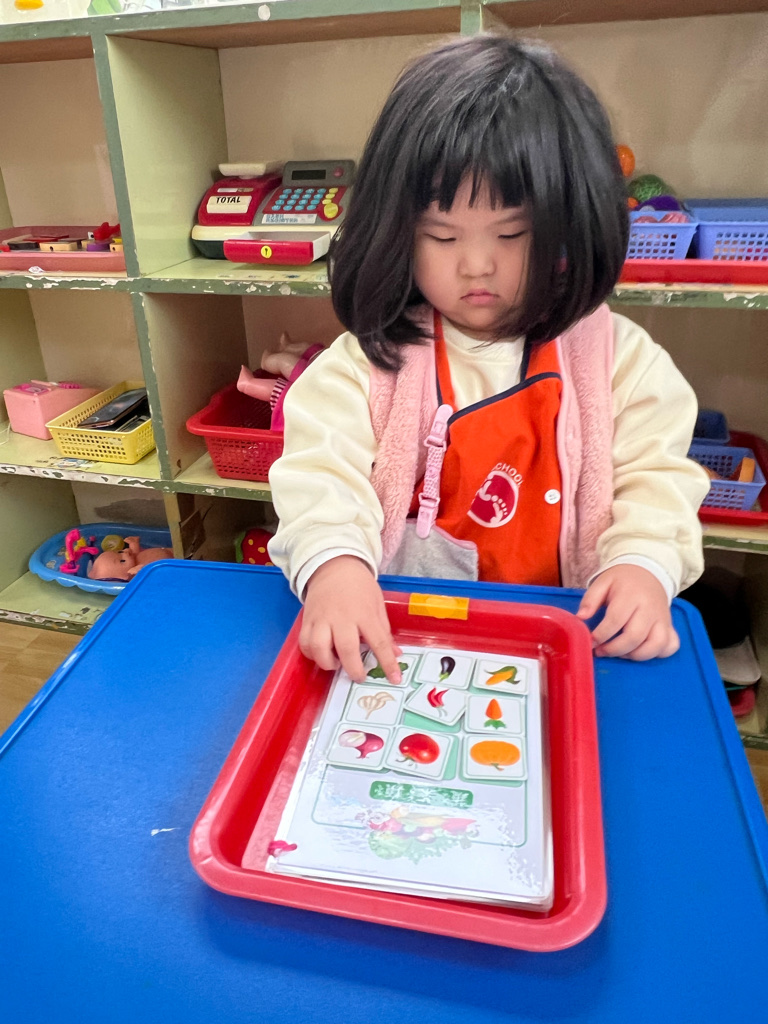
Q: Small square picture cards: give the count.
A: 9